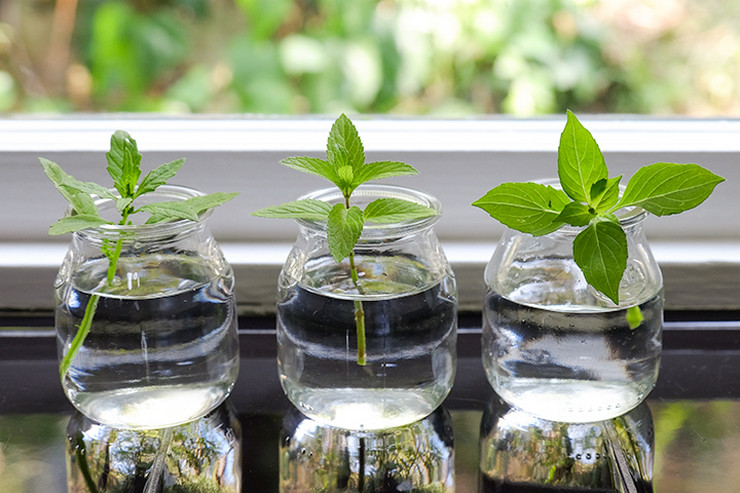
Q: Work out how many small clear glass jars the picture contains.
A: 3